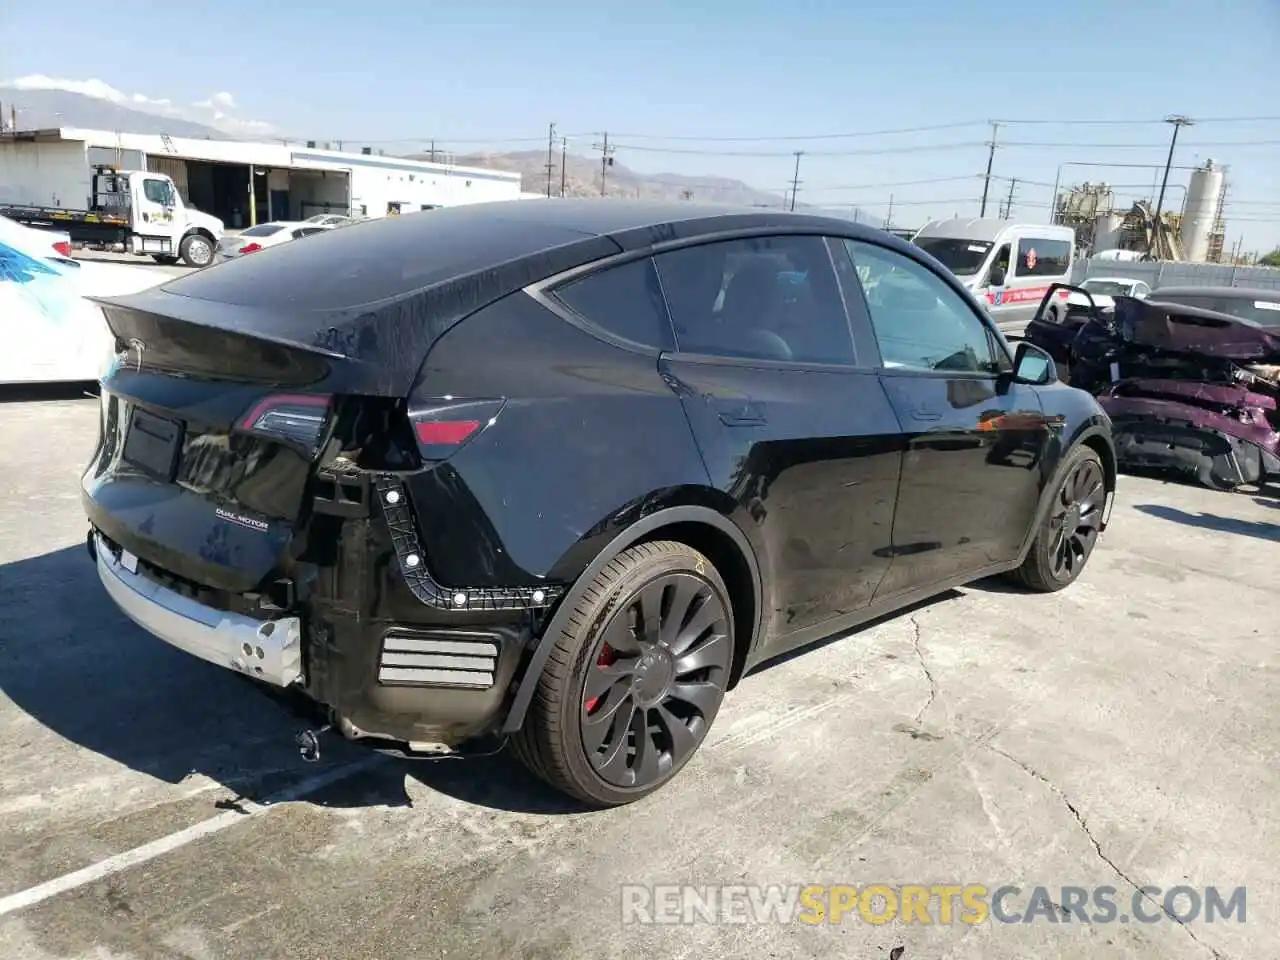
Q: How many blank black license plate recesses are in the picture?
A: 1